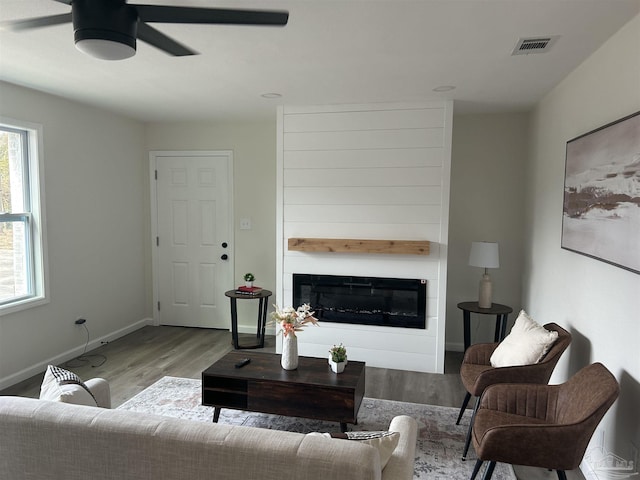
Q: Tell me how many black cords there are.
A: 1